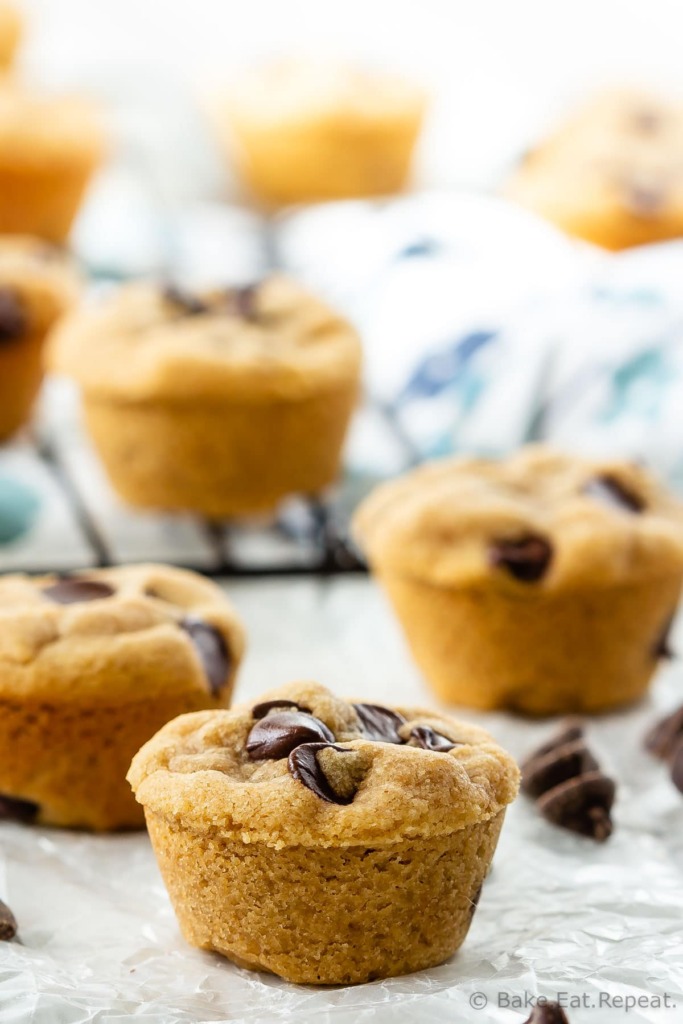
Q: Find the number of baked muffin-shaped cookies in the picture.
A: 9